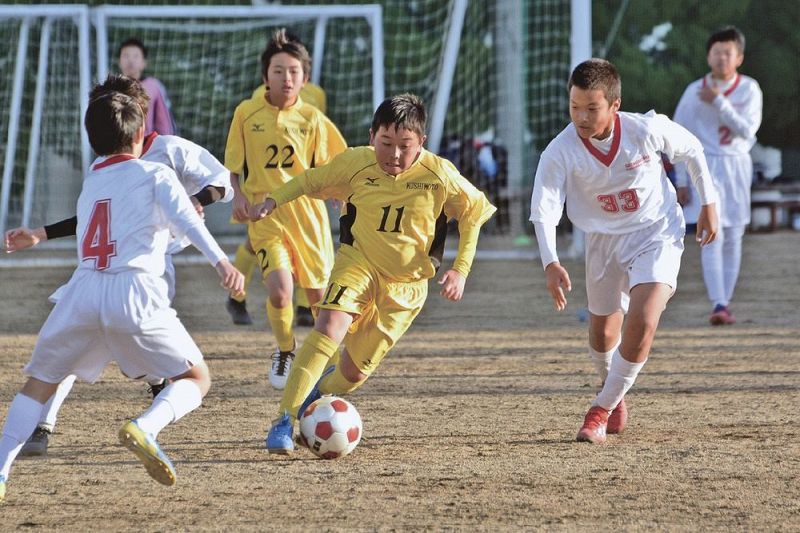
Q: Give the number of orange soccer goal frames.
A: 0